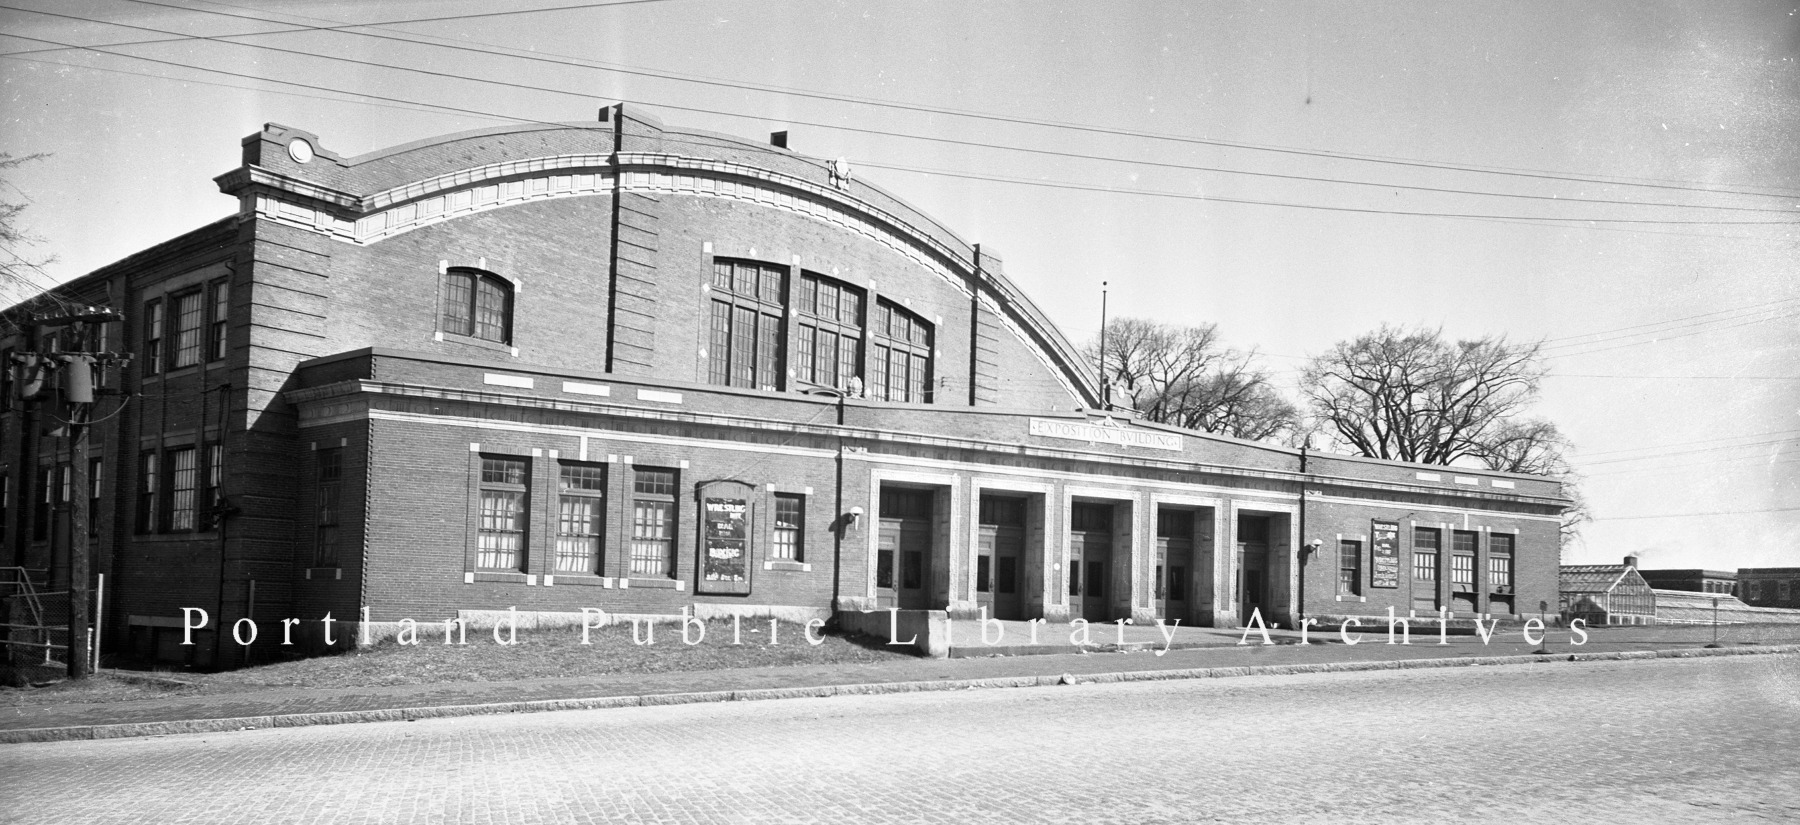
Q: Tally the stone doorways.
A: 5